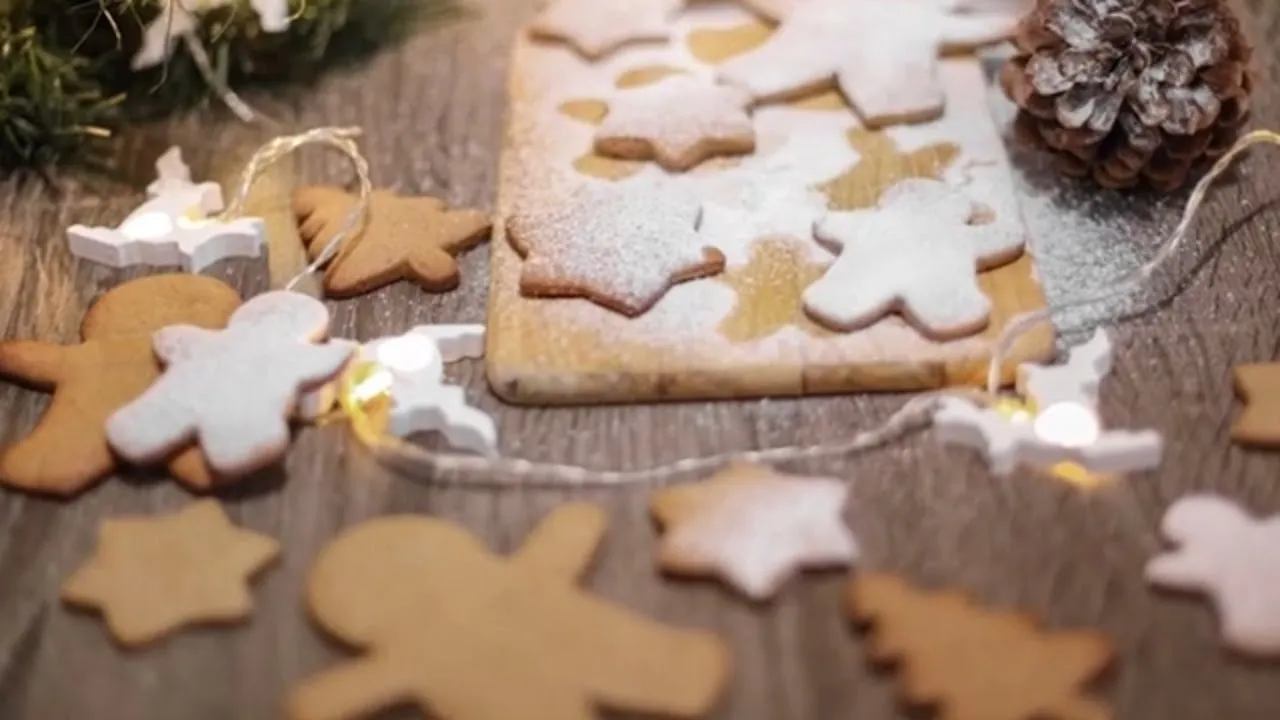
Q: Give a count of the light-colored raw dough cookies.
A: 2